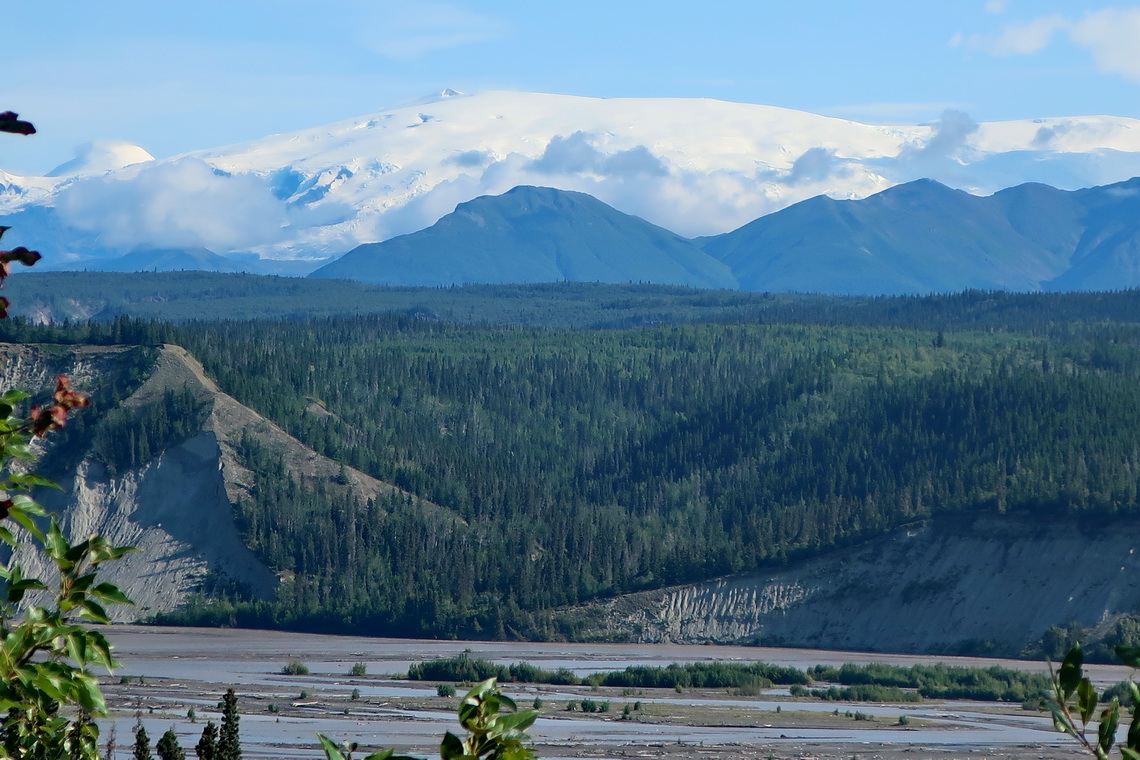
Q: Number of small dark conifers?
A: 4